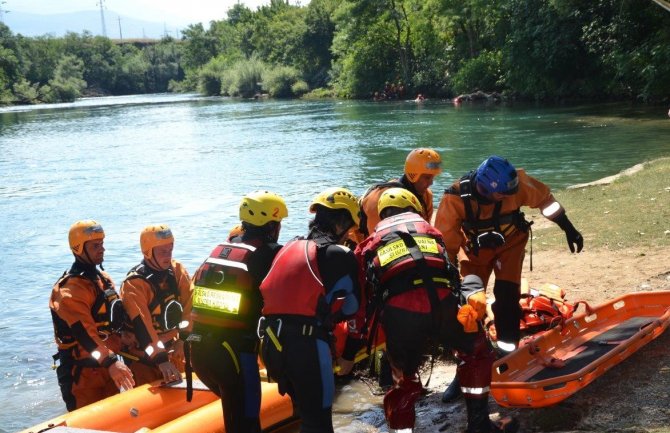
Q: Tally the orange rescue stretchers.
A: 1